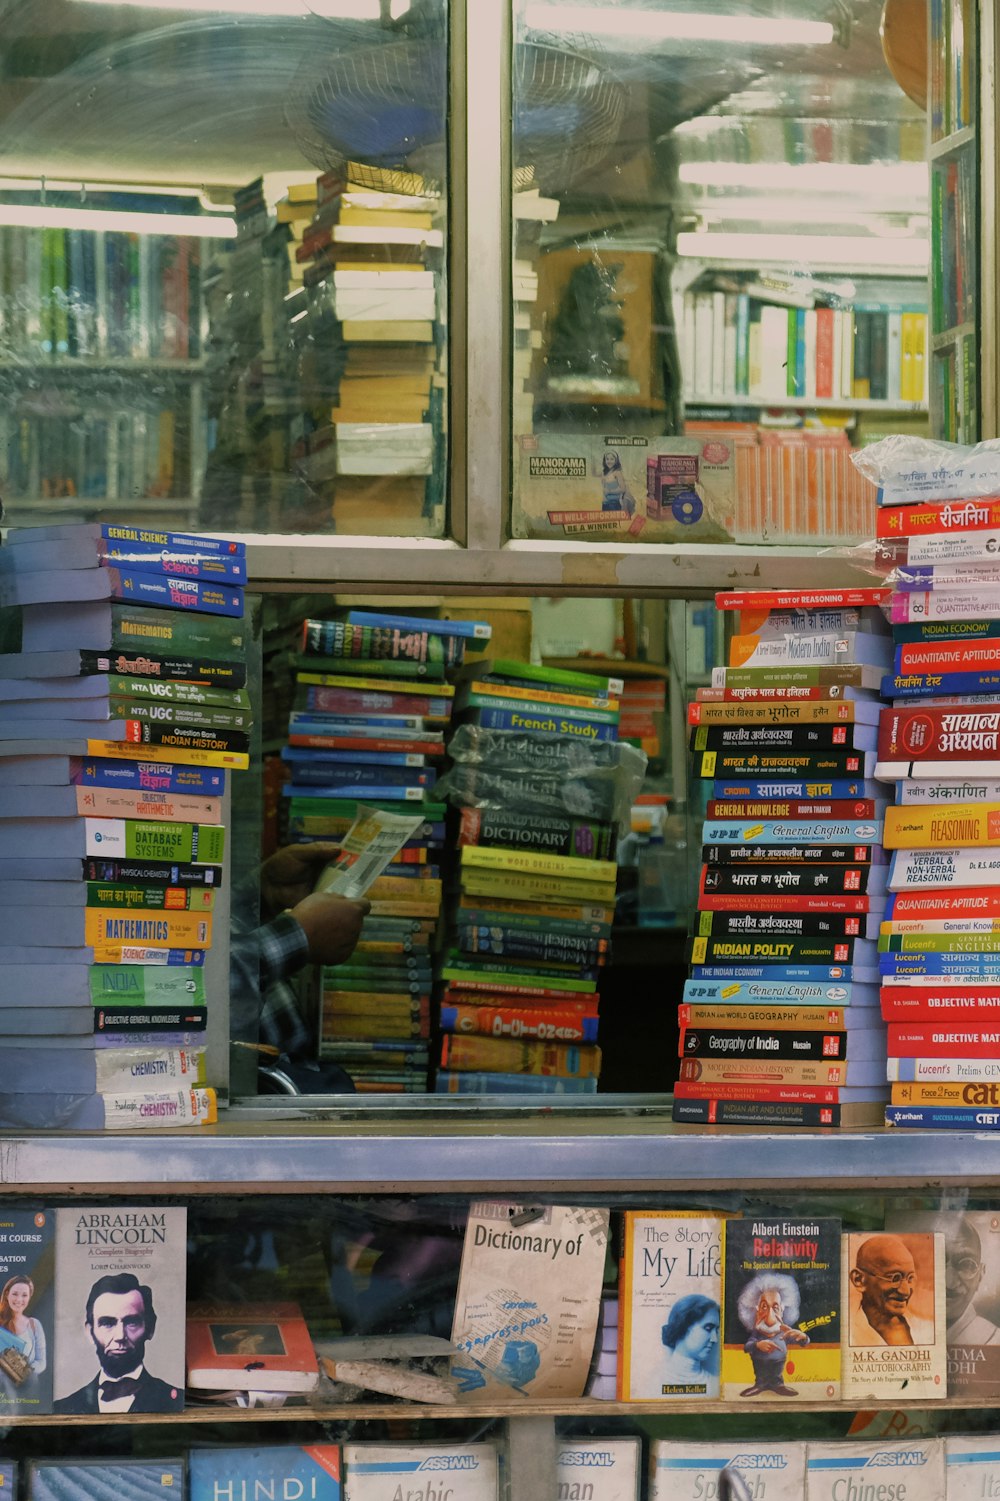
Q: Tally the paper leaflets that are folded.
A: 1